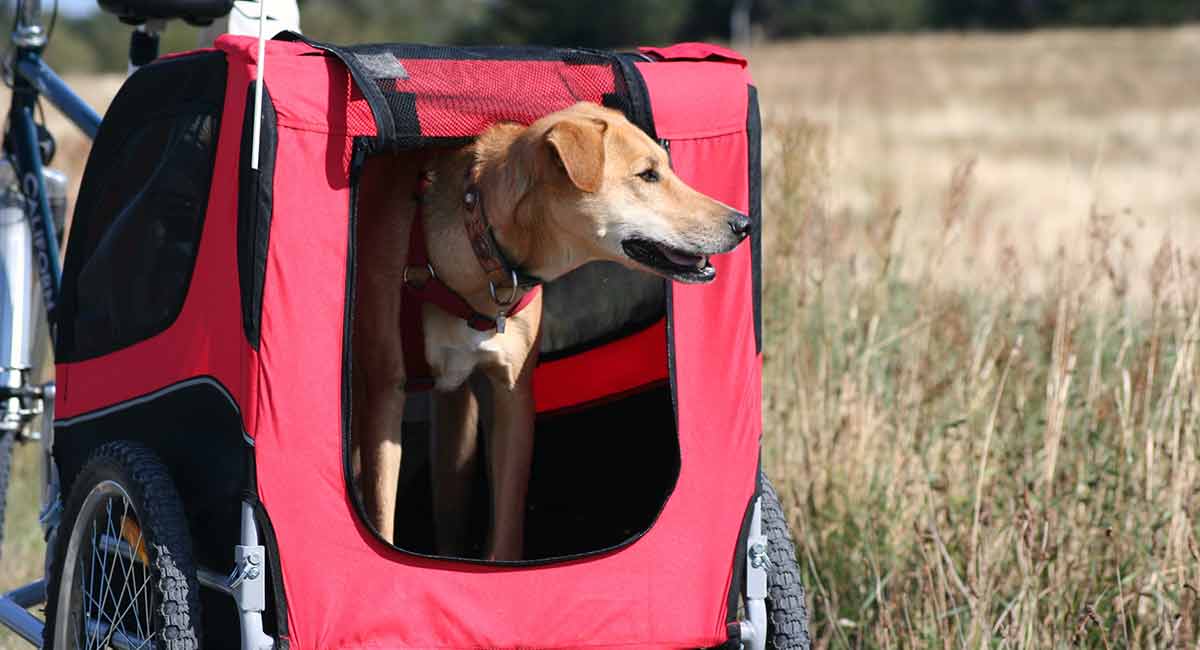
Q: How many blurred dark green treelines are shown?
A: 1